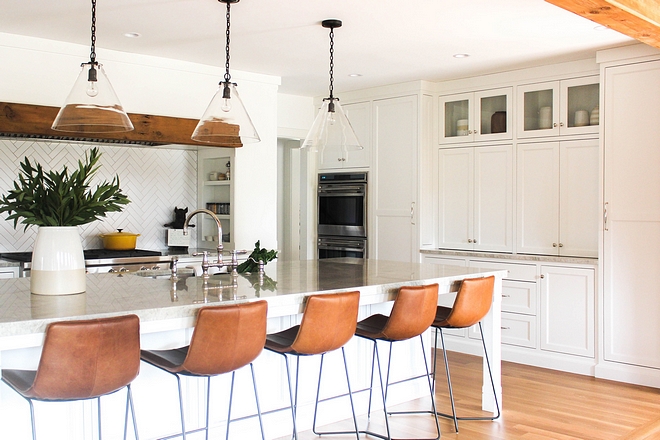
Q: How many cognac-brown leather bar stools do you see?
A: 5